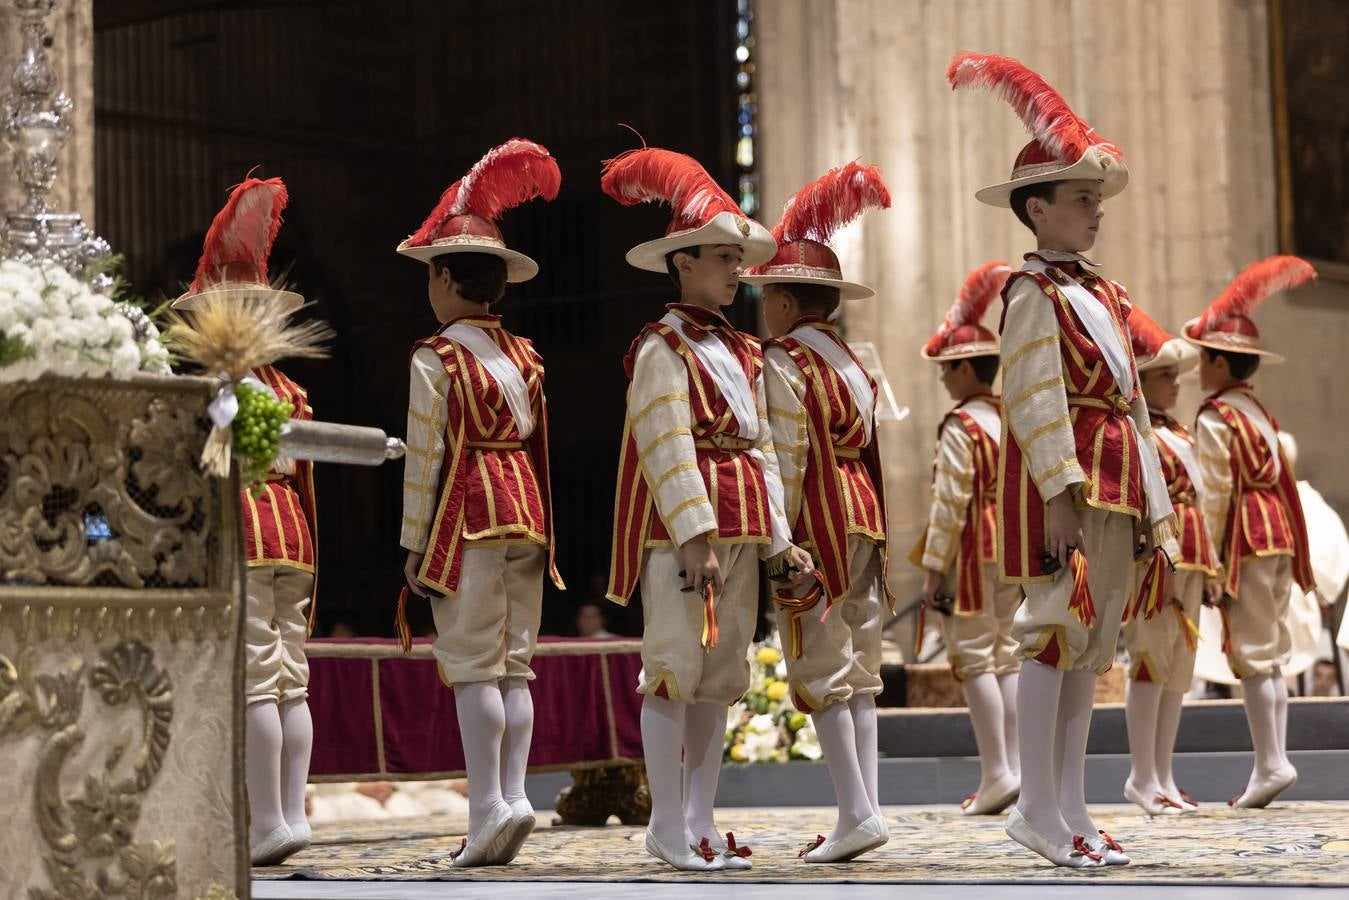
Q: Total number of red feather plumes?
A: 8